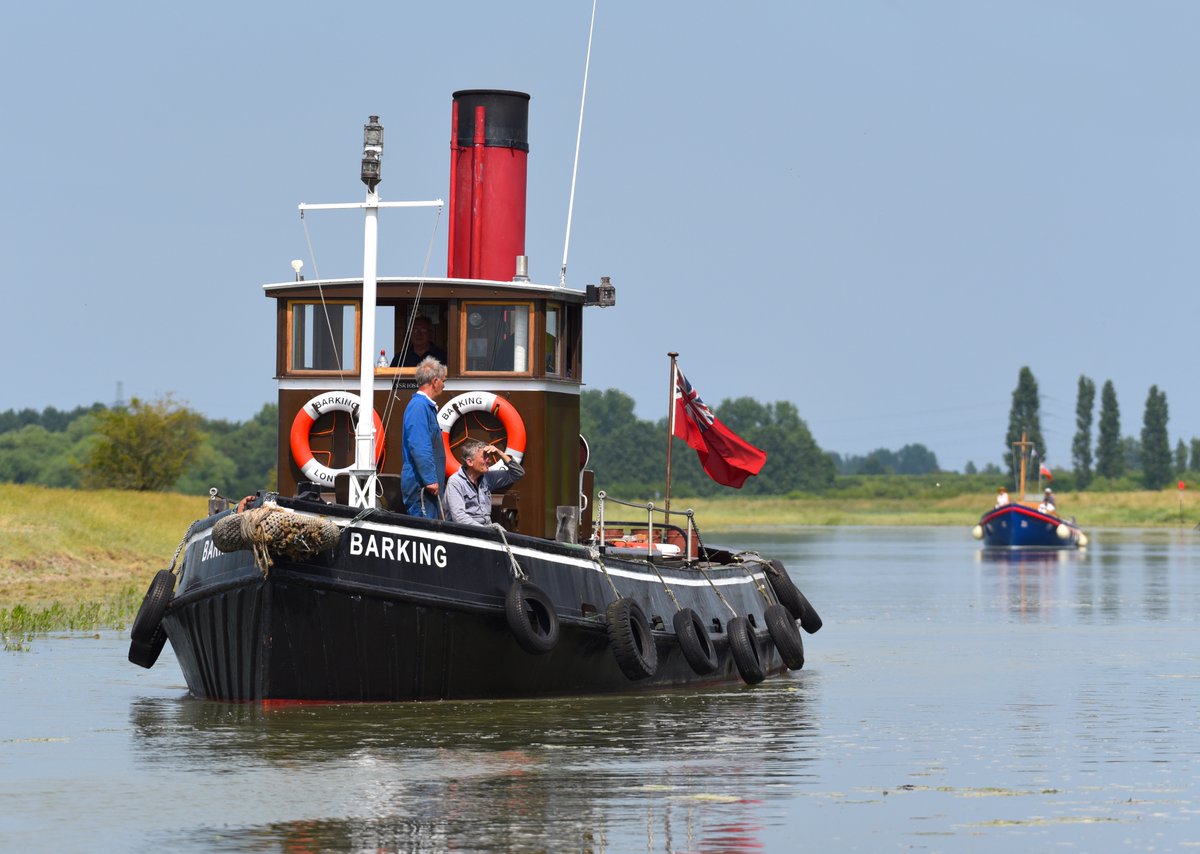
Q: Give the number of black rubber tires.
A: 9